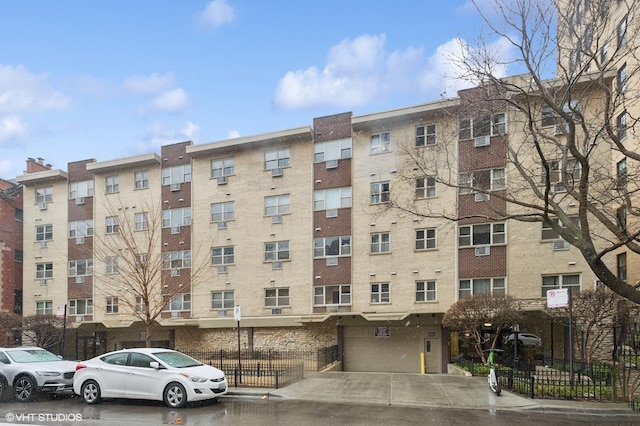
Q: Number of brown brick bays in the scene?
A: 4